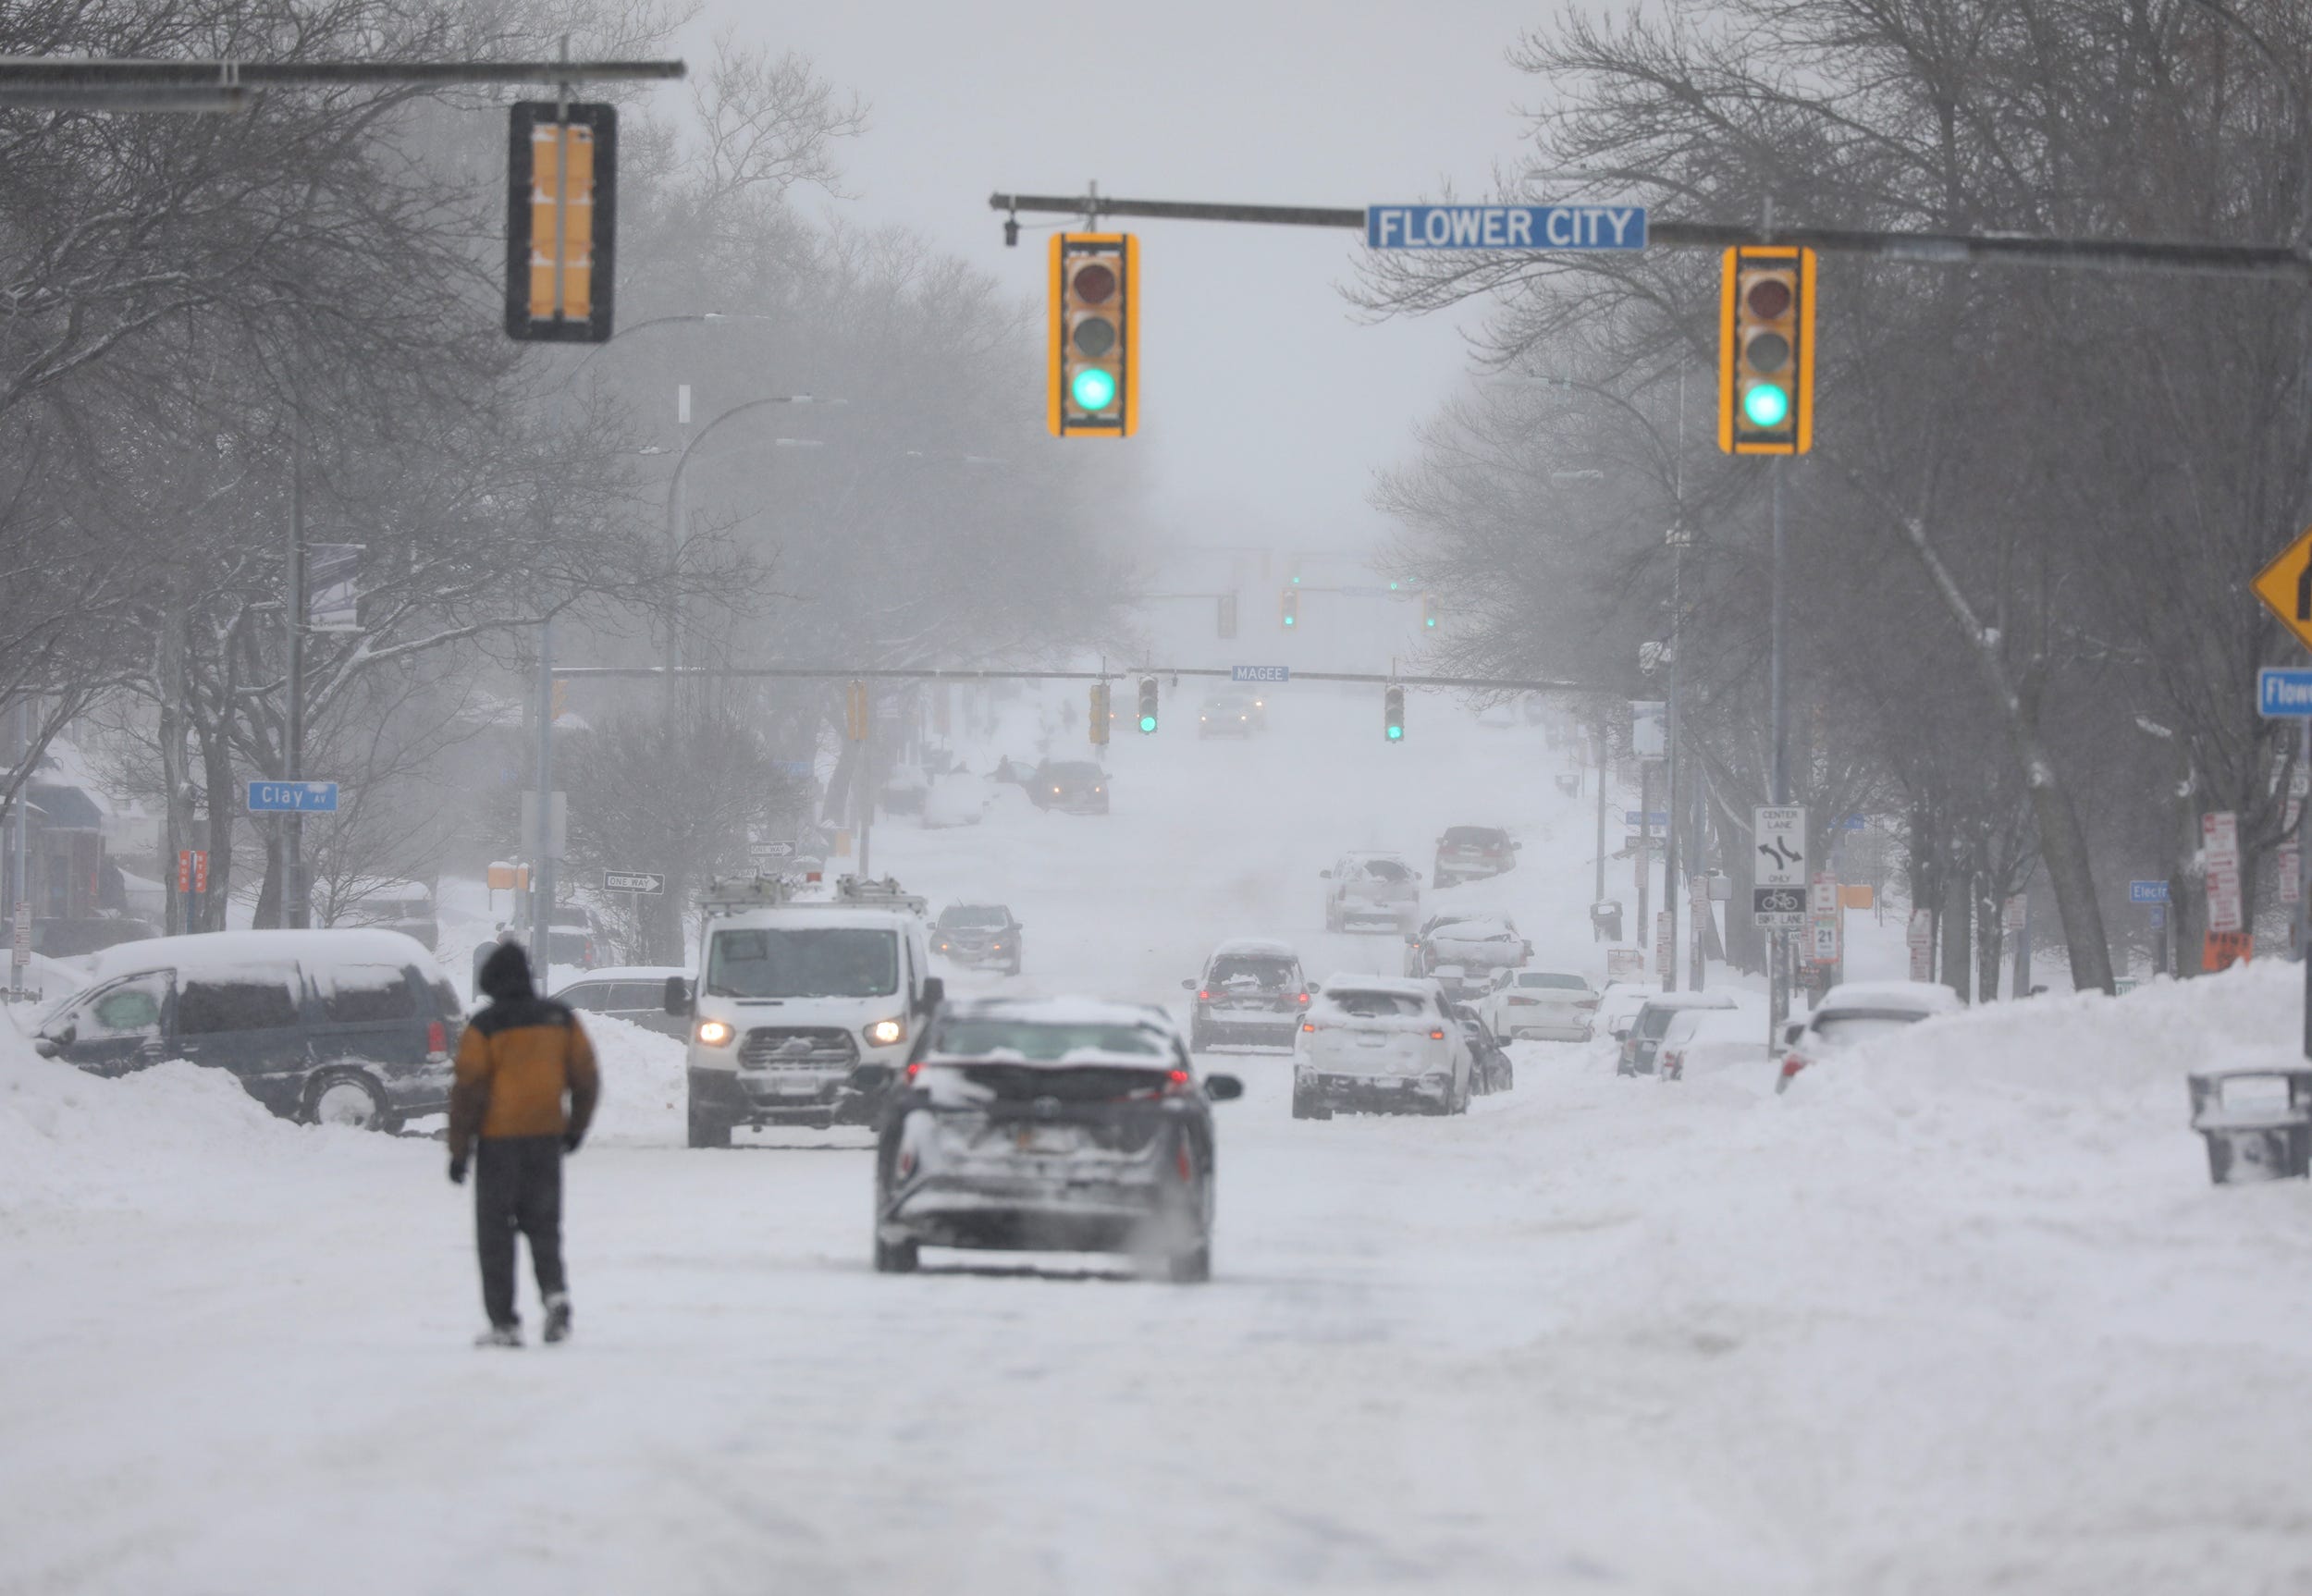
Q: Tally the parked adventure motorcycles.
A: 0